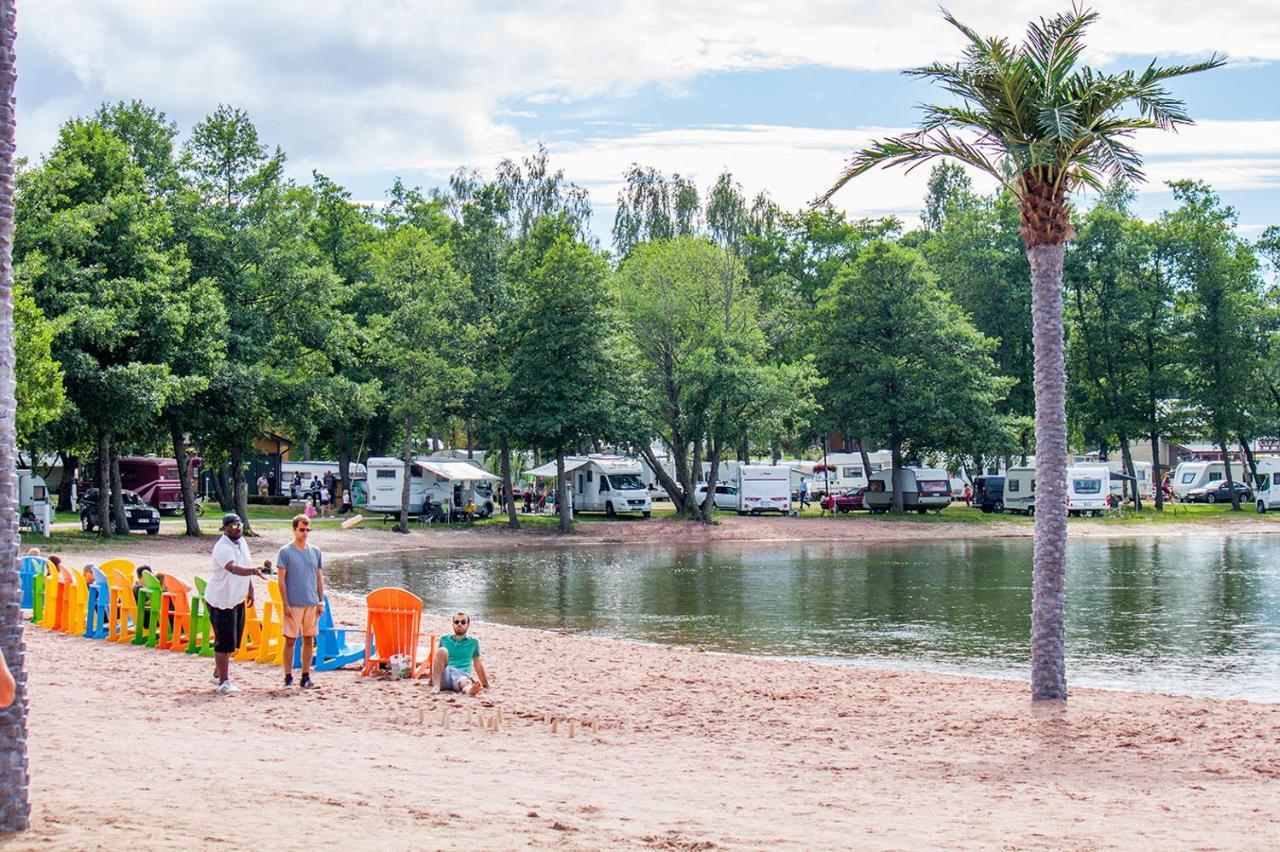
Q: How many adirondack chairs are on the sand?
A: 15